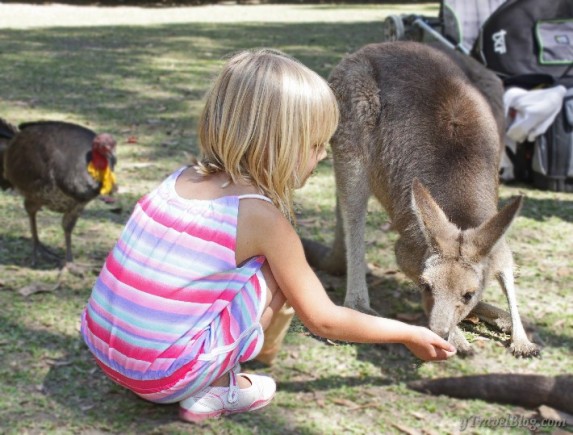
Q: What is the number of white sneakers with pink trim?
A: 1